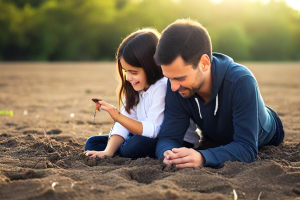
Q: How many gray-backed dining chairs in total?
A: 0